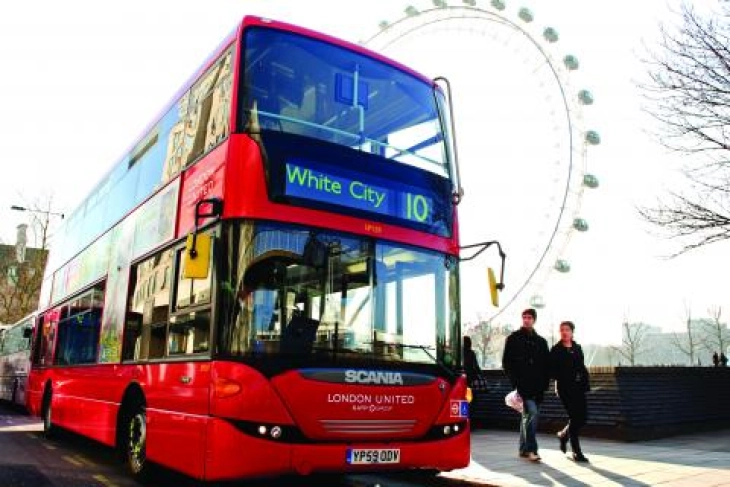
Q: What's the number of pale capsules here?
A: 14